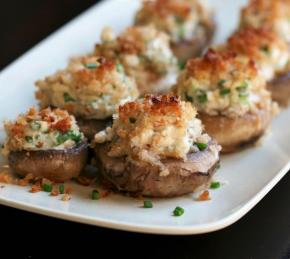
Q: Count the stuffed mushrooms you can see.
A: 8